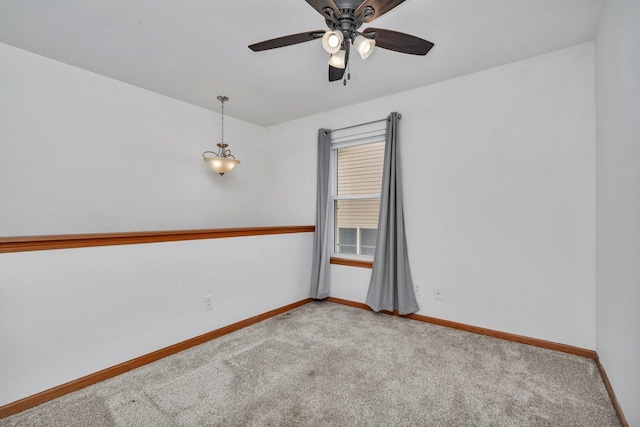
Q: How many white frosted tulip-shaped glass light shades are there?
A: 3